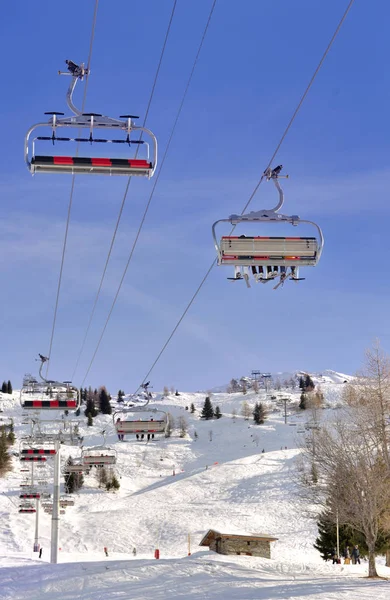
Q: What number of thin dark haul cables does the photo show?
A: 4